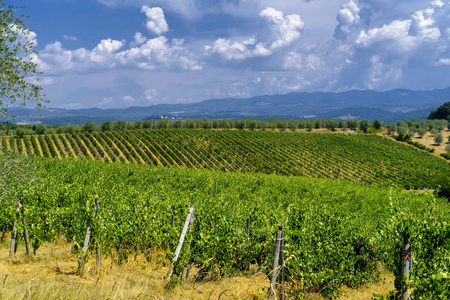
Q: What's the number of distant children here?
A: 0